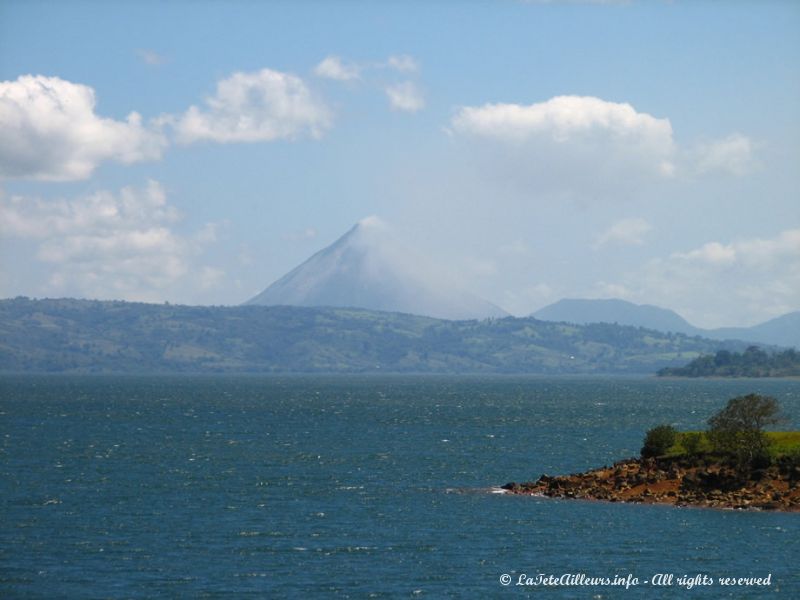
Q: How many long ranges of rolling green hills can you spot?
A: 1